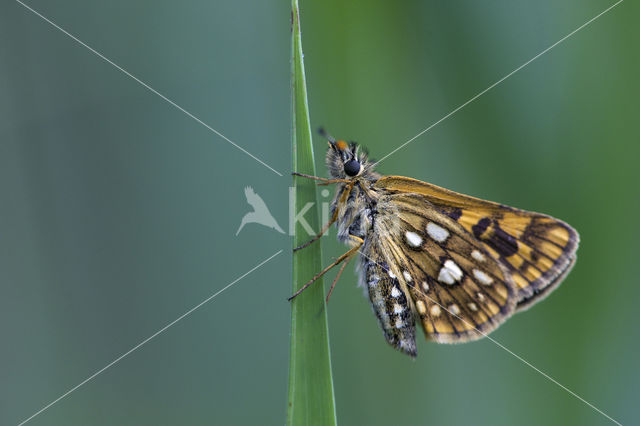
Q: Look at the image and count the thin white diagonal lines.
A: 4